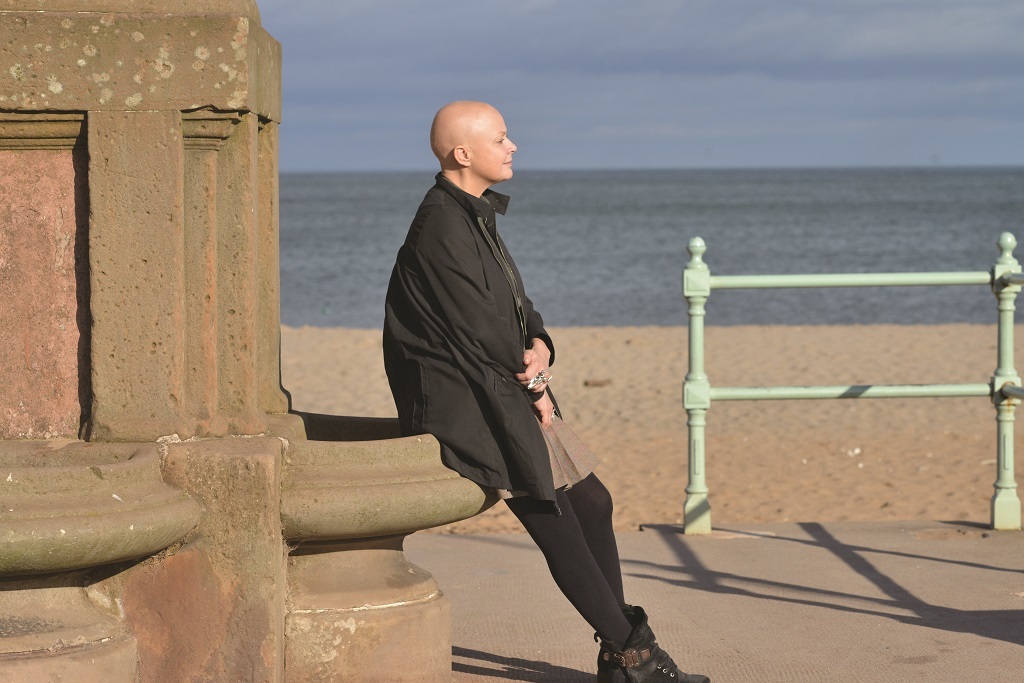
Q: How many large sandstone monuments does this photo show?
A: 1